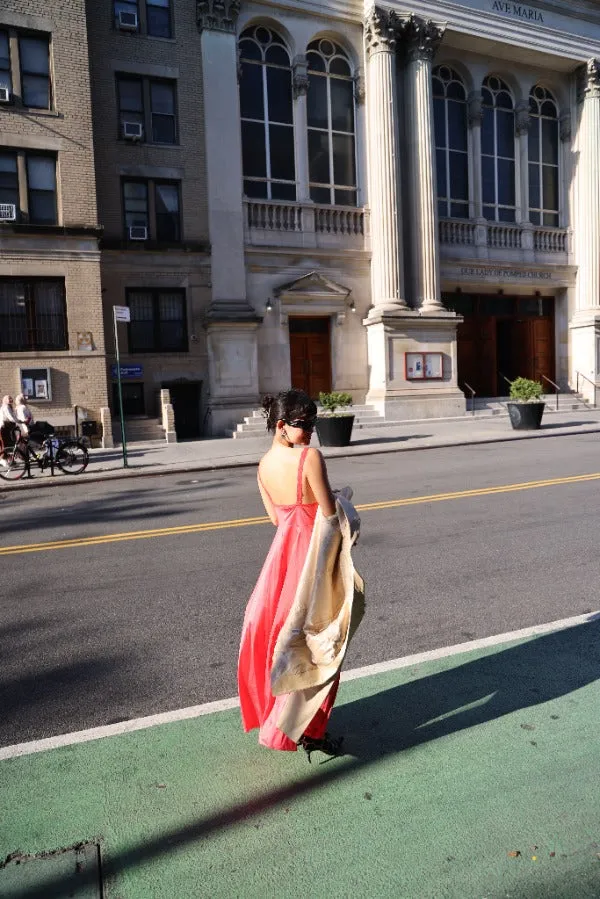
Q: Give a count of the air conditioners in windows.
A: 5